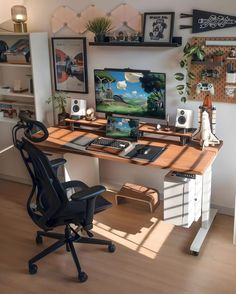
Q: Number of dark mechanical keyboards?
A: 1